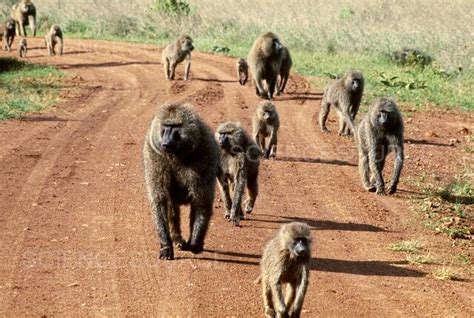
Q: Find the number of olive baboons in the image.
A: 14